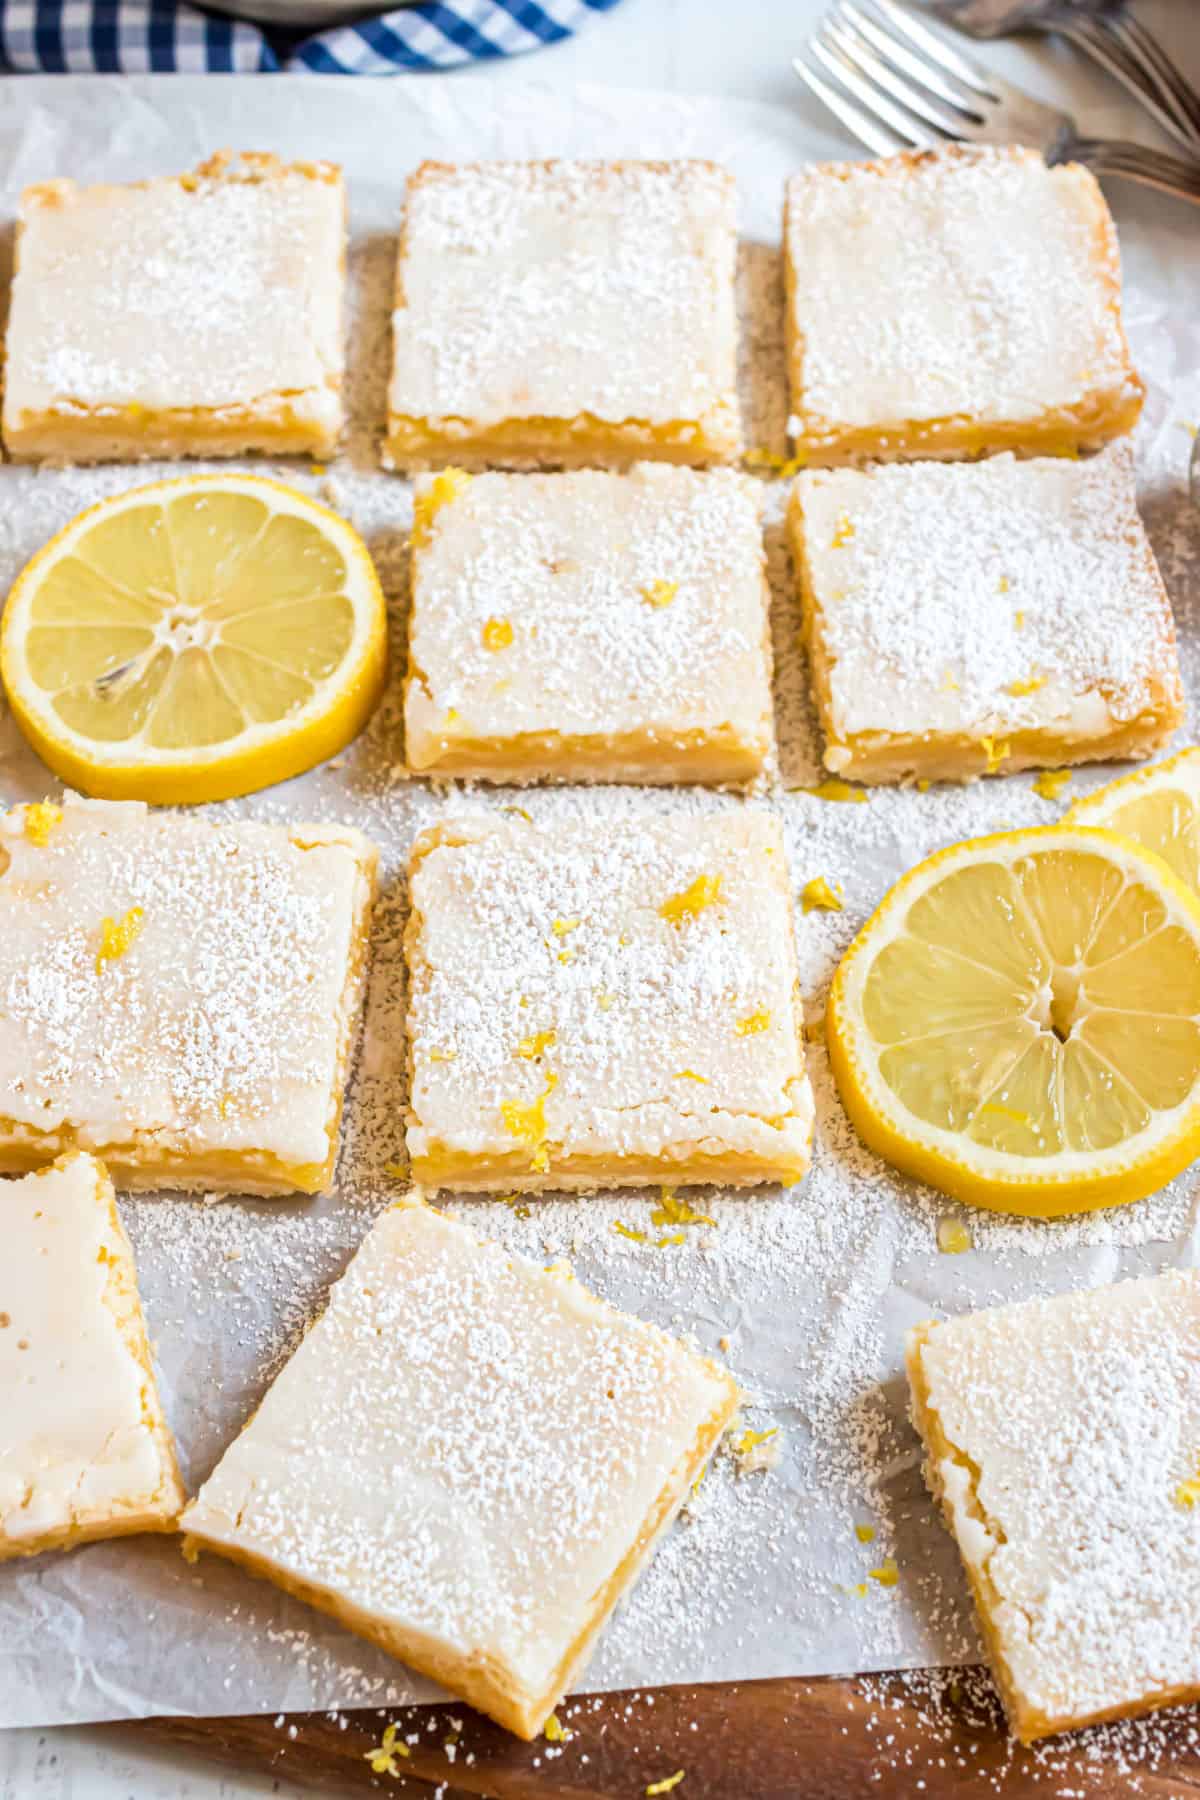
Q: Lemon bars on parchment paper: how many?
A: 10